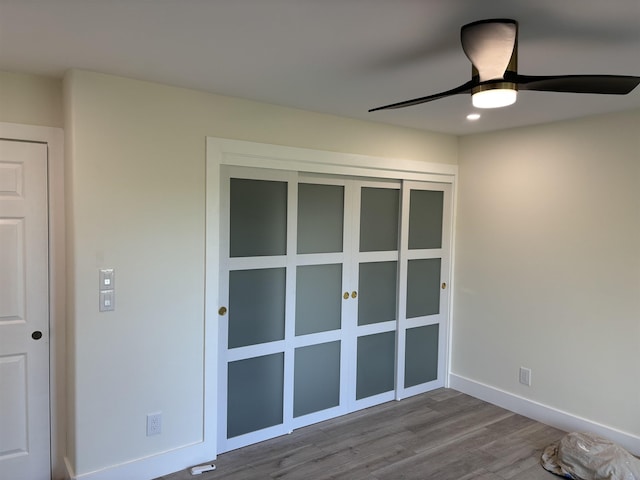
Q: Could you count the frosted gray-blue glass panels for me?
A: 12